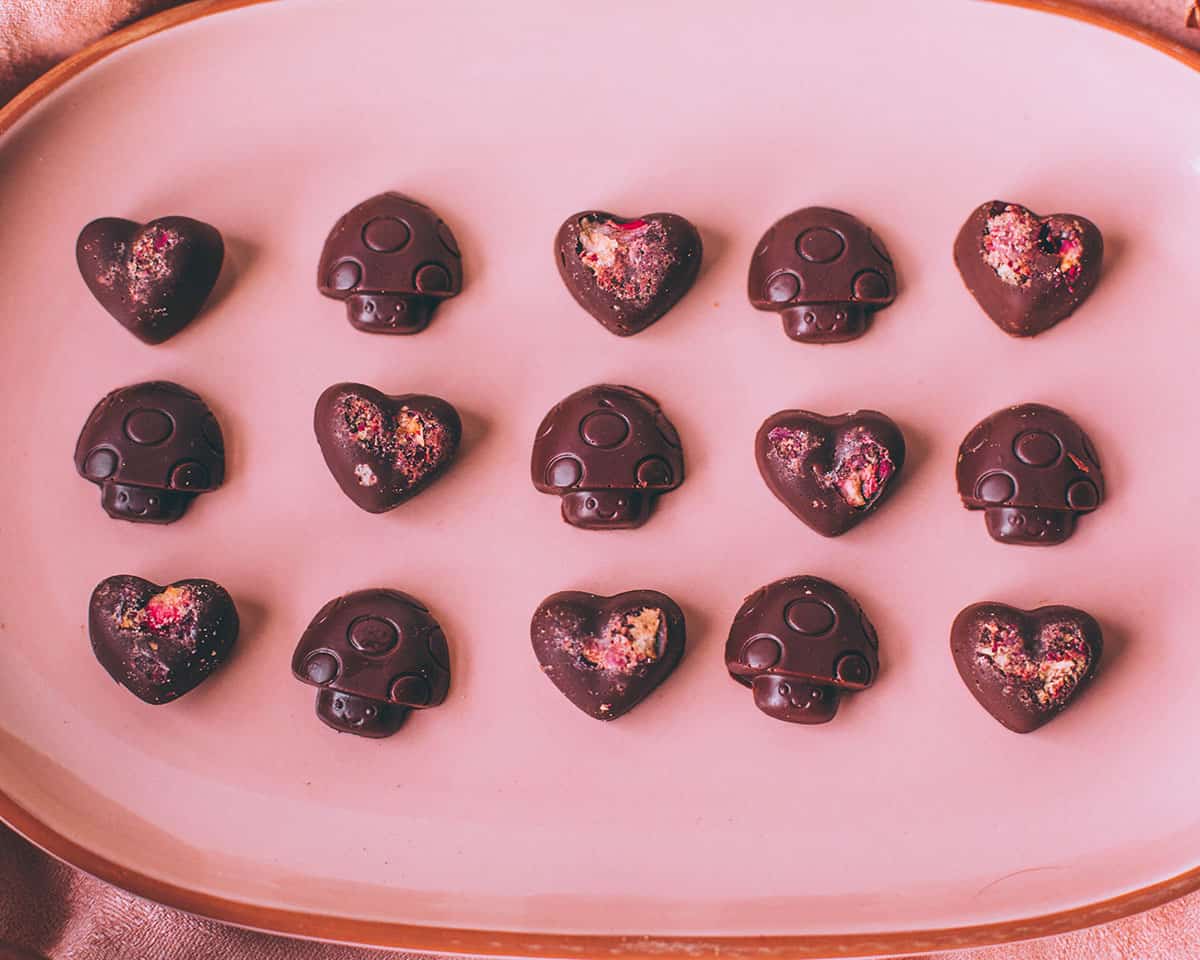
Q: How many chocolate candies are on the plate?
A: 15